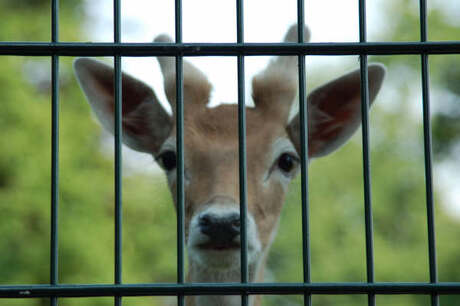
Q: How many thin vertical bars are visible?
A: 7